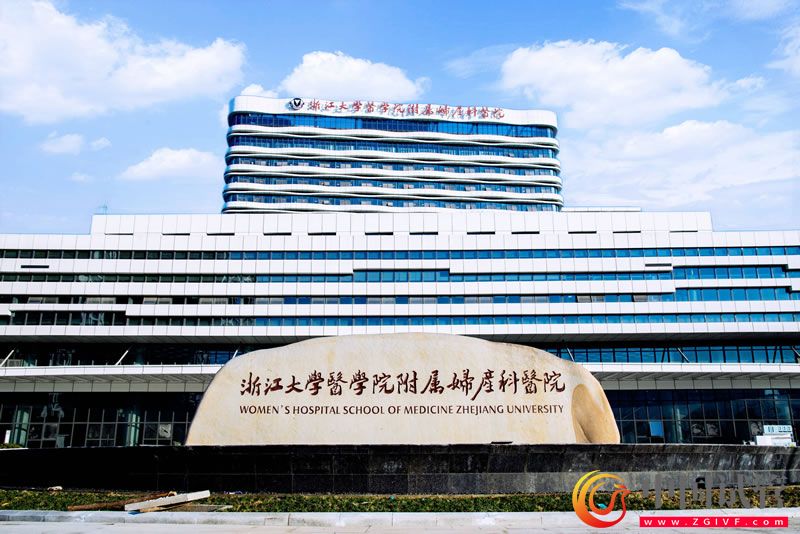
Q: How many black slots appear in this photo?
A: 14